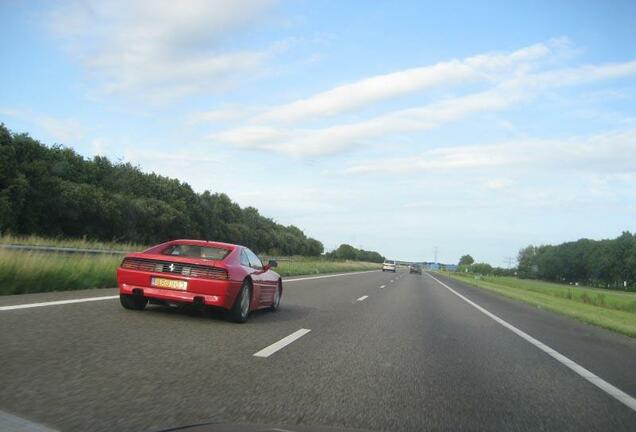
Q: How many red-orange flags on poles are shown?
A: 0